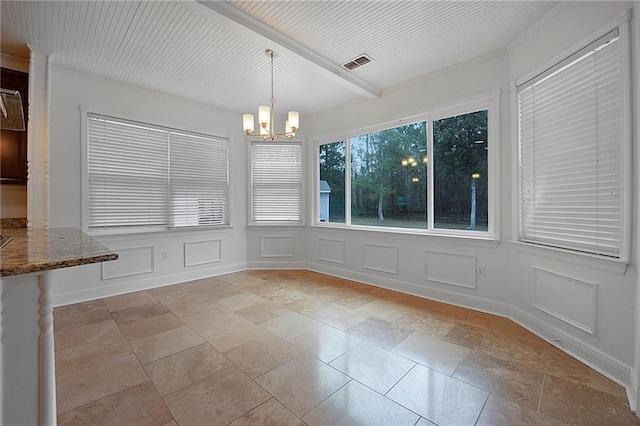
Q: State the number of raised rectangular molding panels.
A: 7